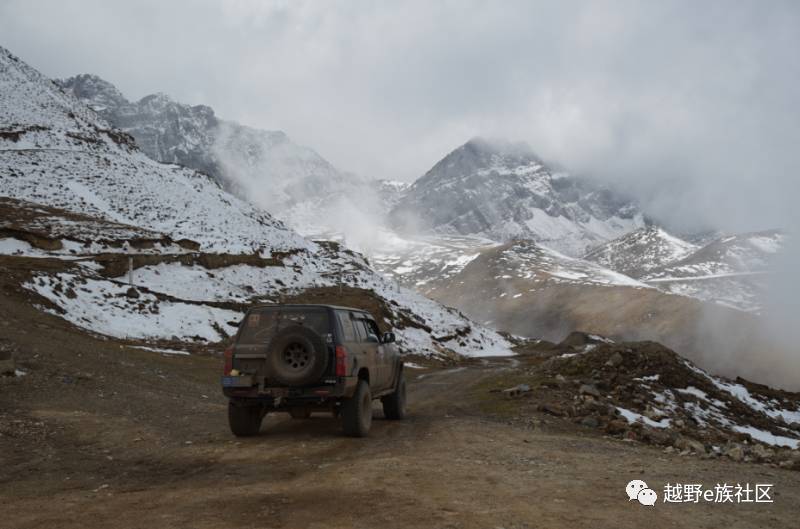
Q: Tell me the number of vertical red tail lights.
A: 2